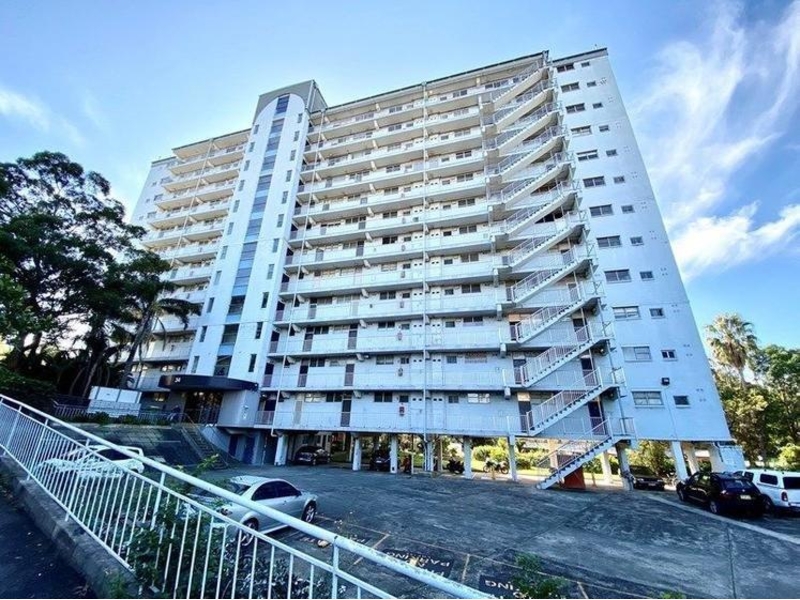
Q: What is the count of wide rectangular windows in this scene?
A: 12